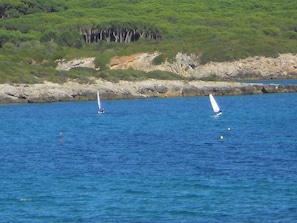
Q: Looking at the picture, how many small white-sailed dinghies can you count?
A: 2